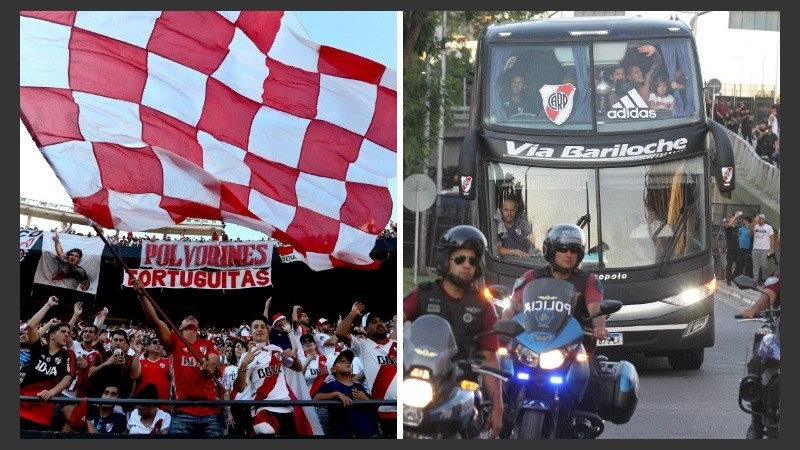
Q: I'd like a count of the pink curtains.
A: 0